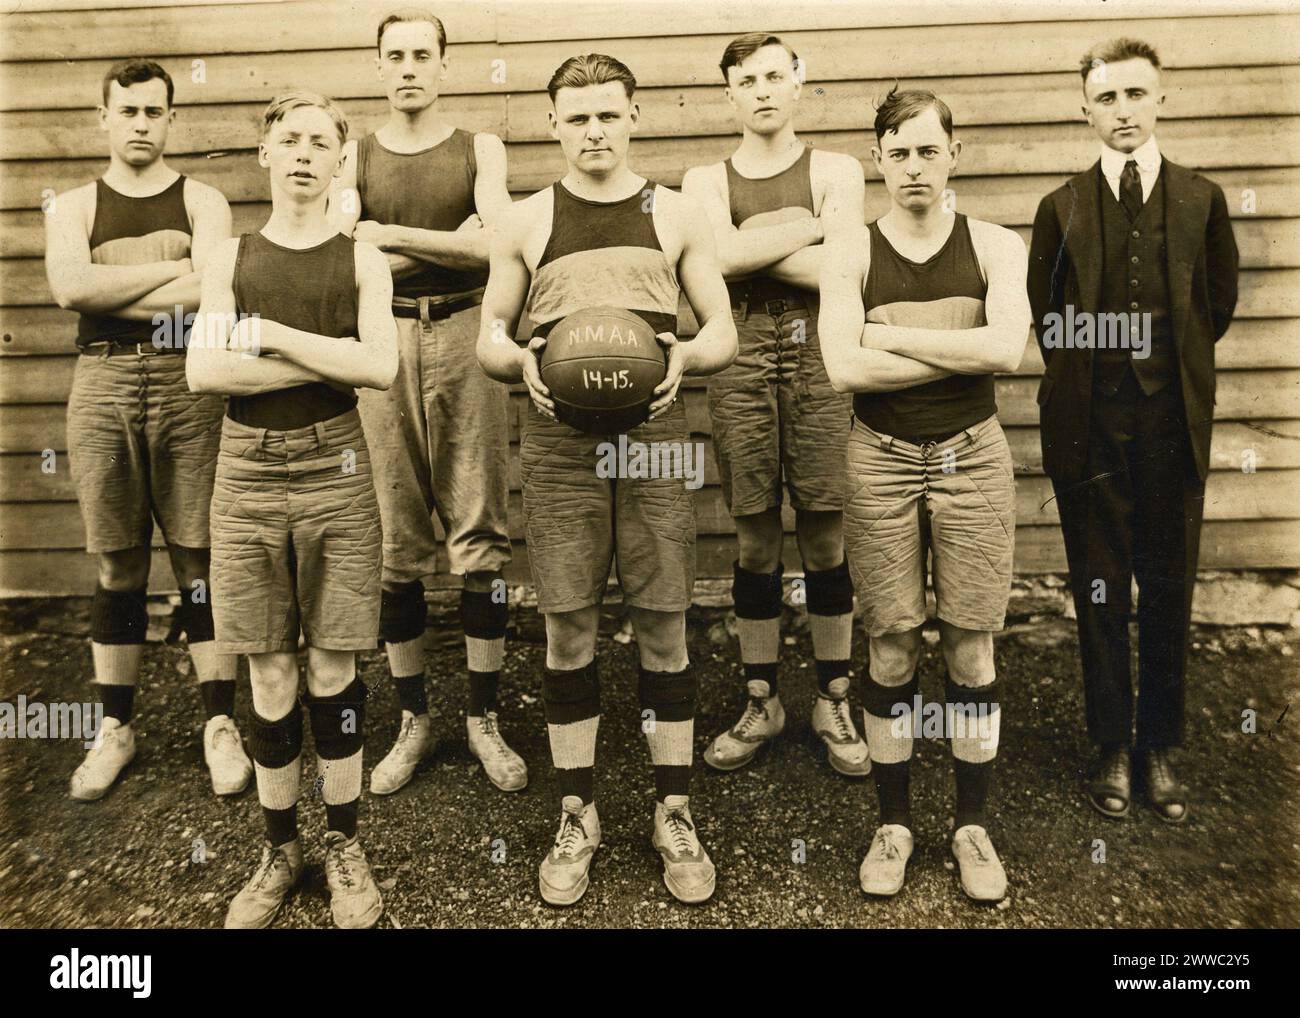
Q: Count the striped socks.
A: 12